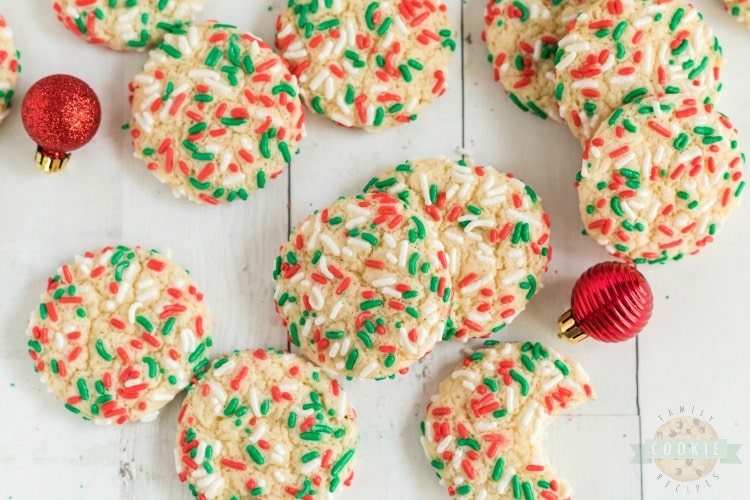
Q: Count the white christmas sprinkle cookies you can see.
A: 13